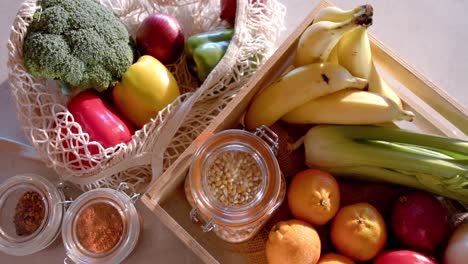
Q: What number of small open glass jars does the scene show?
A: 2